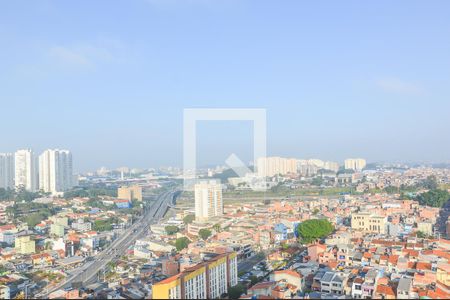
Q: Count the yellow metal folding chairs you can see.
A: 0